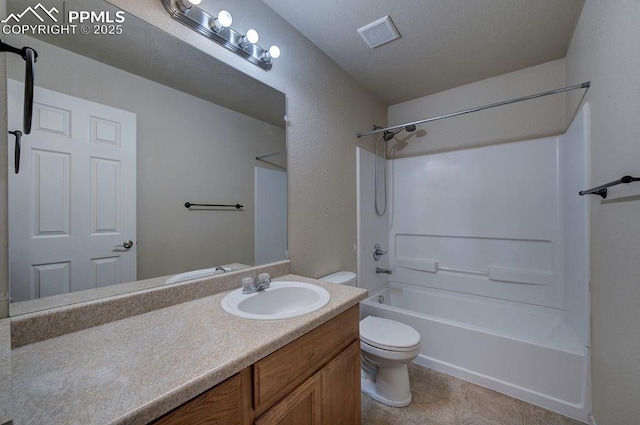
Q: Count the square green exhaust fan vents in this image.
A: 0